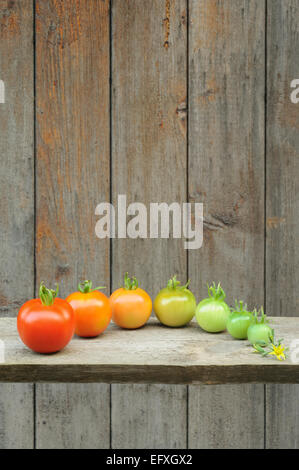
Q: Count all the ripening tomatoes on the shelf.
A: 7